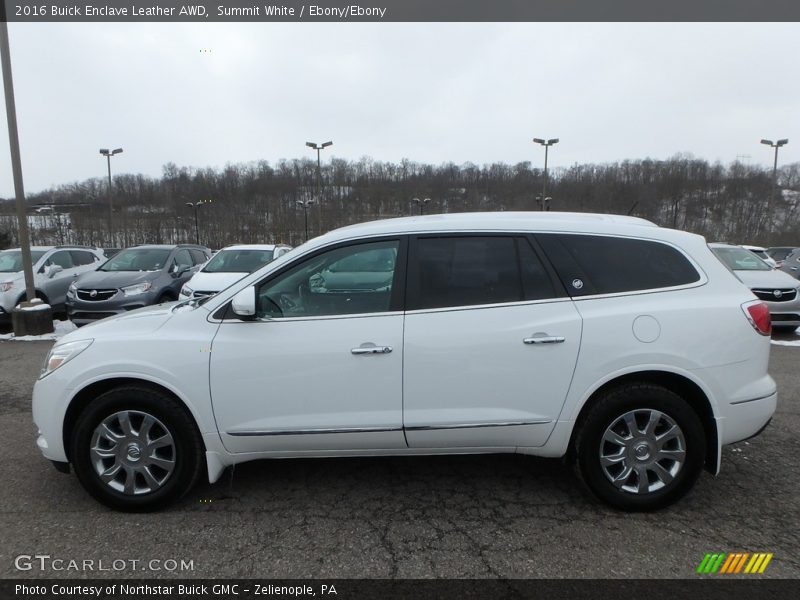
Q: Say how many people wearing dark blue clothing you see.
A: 0